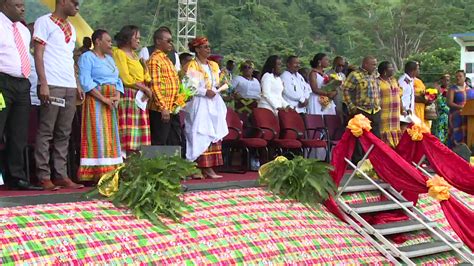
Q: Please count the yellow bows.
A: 3